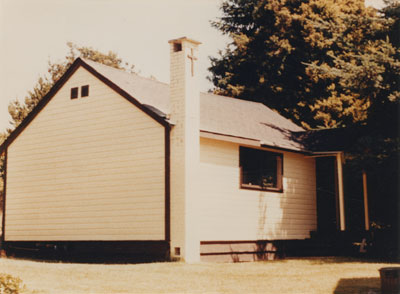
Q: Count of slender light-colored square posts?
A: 2